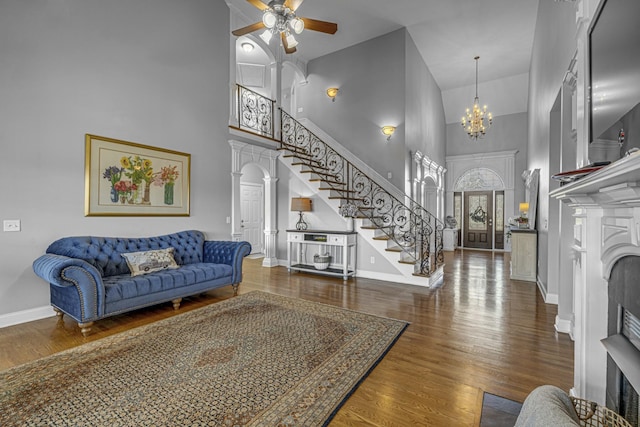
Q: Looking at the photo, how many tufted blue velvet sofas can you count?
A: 1